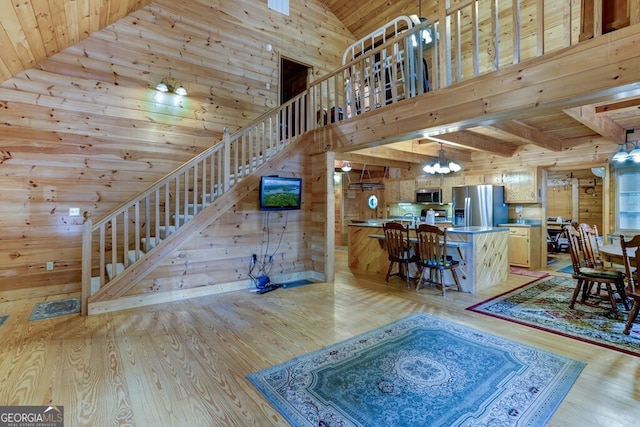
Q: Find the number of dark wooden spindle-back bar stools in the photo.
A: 2